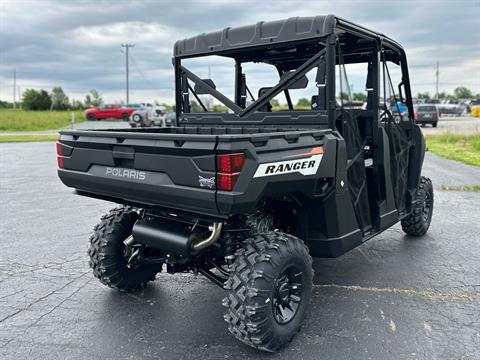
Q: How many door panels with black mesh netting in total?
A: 2